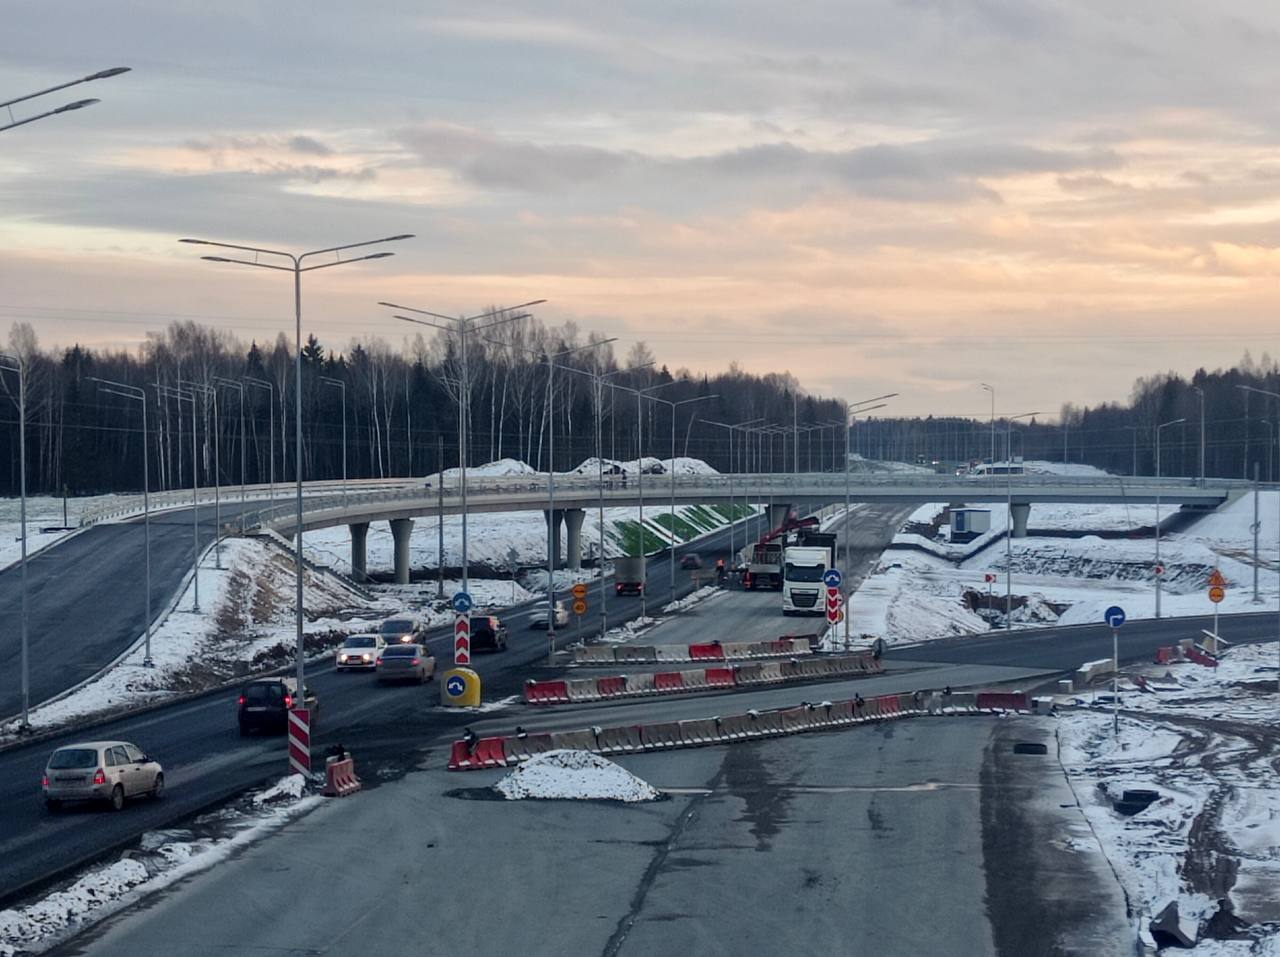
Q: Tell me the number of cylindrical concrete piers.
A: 6